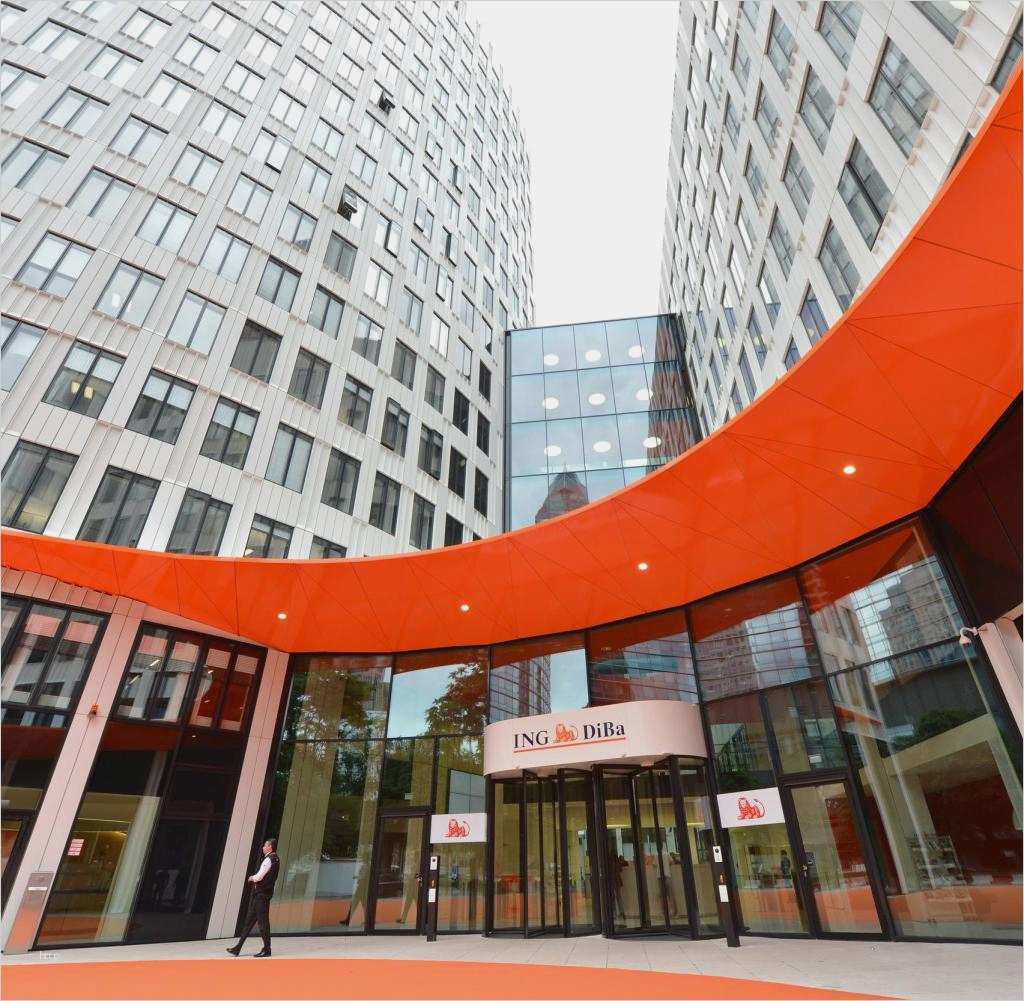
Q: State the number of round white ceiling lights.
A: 13